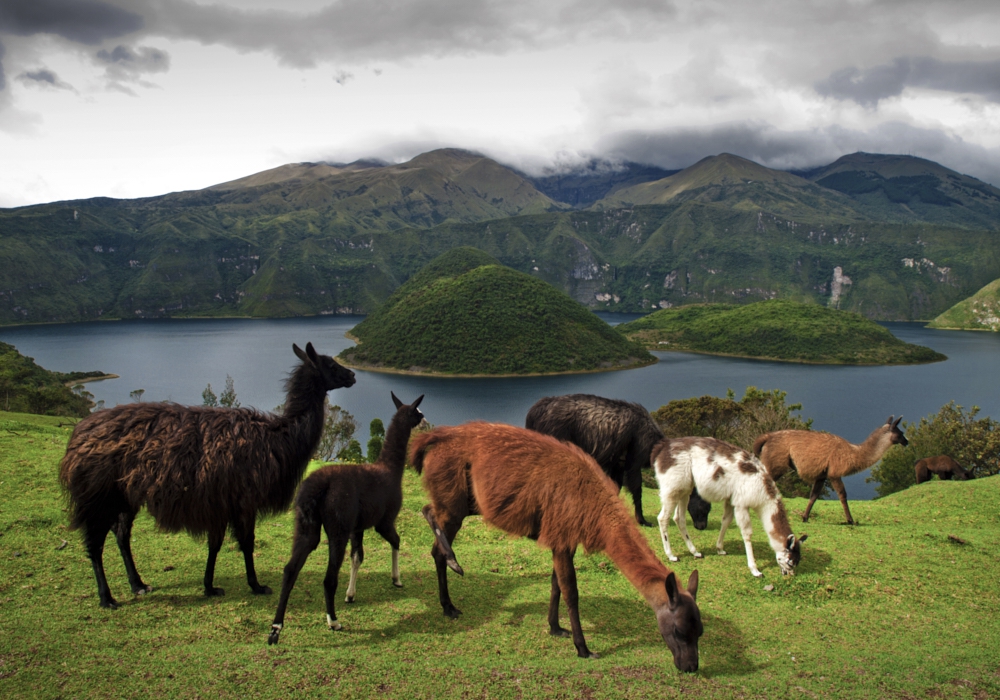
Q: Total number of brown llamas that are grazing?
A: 2